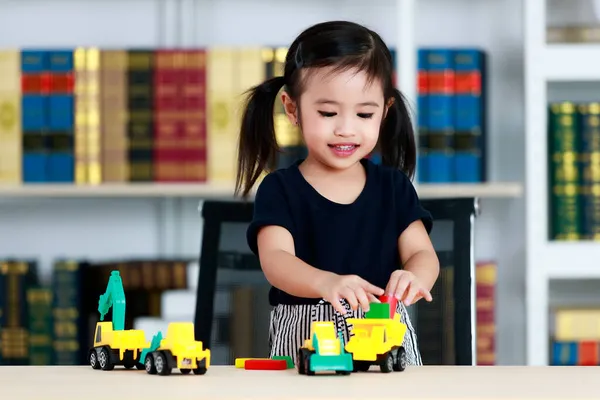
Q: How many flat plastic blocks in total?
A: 3